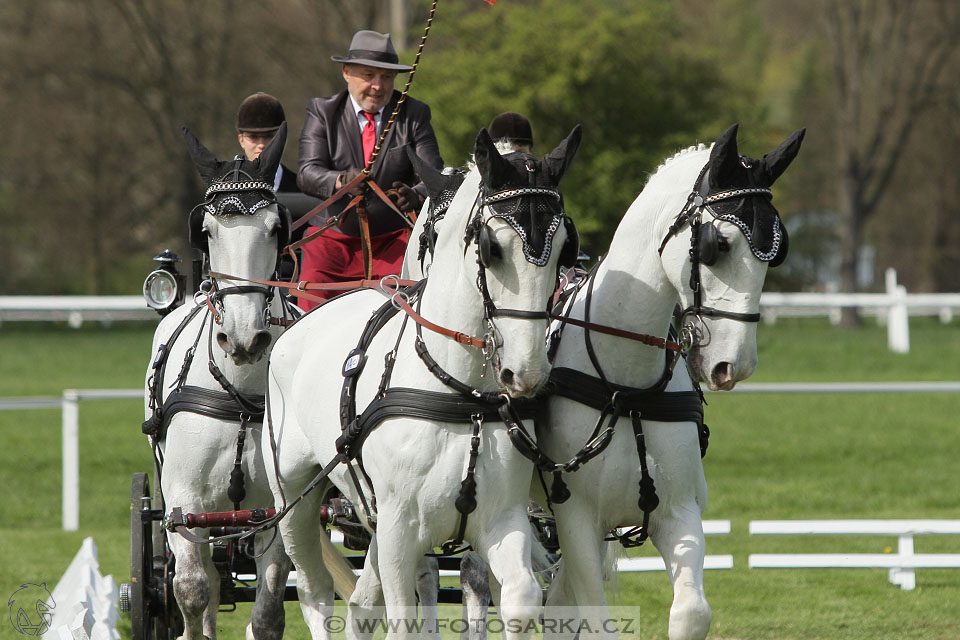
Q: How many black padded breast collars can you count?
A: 3